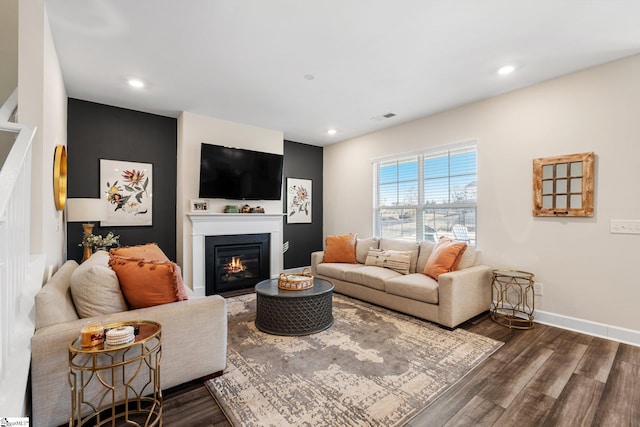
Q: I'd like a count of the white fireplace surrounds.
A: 1